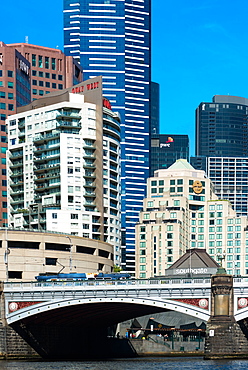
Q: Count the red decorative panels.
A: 3